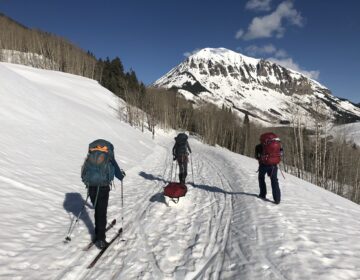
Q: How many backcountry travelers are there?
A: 3